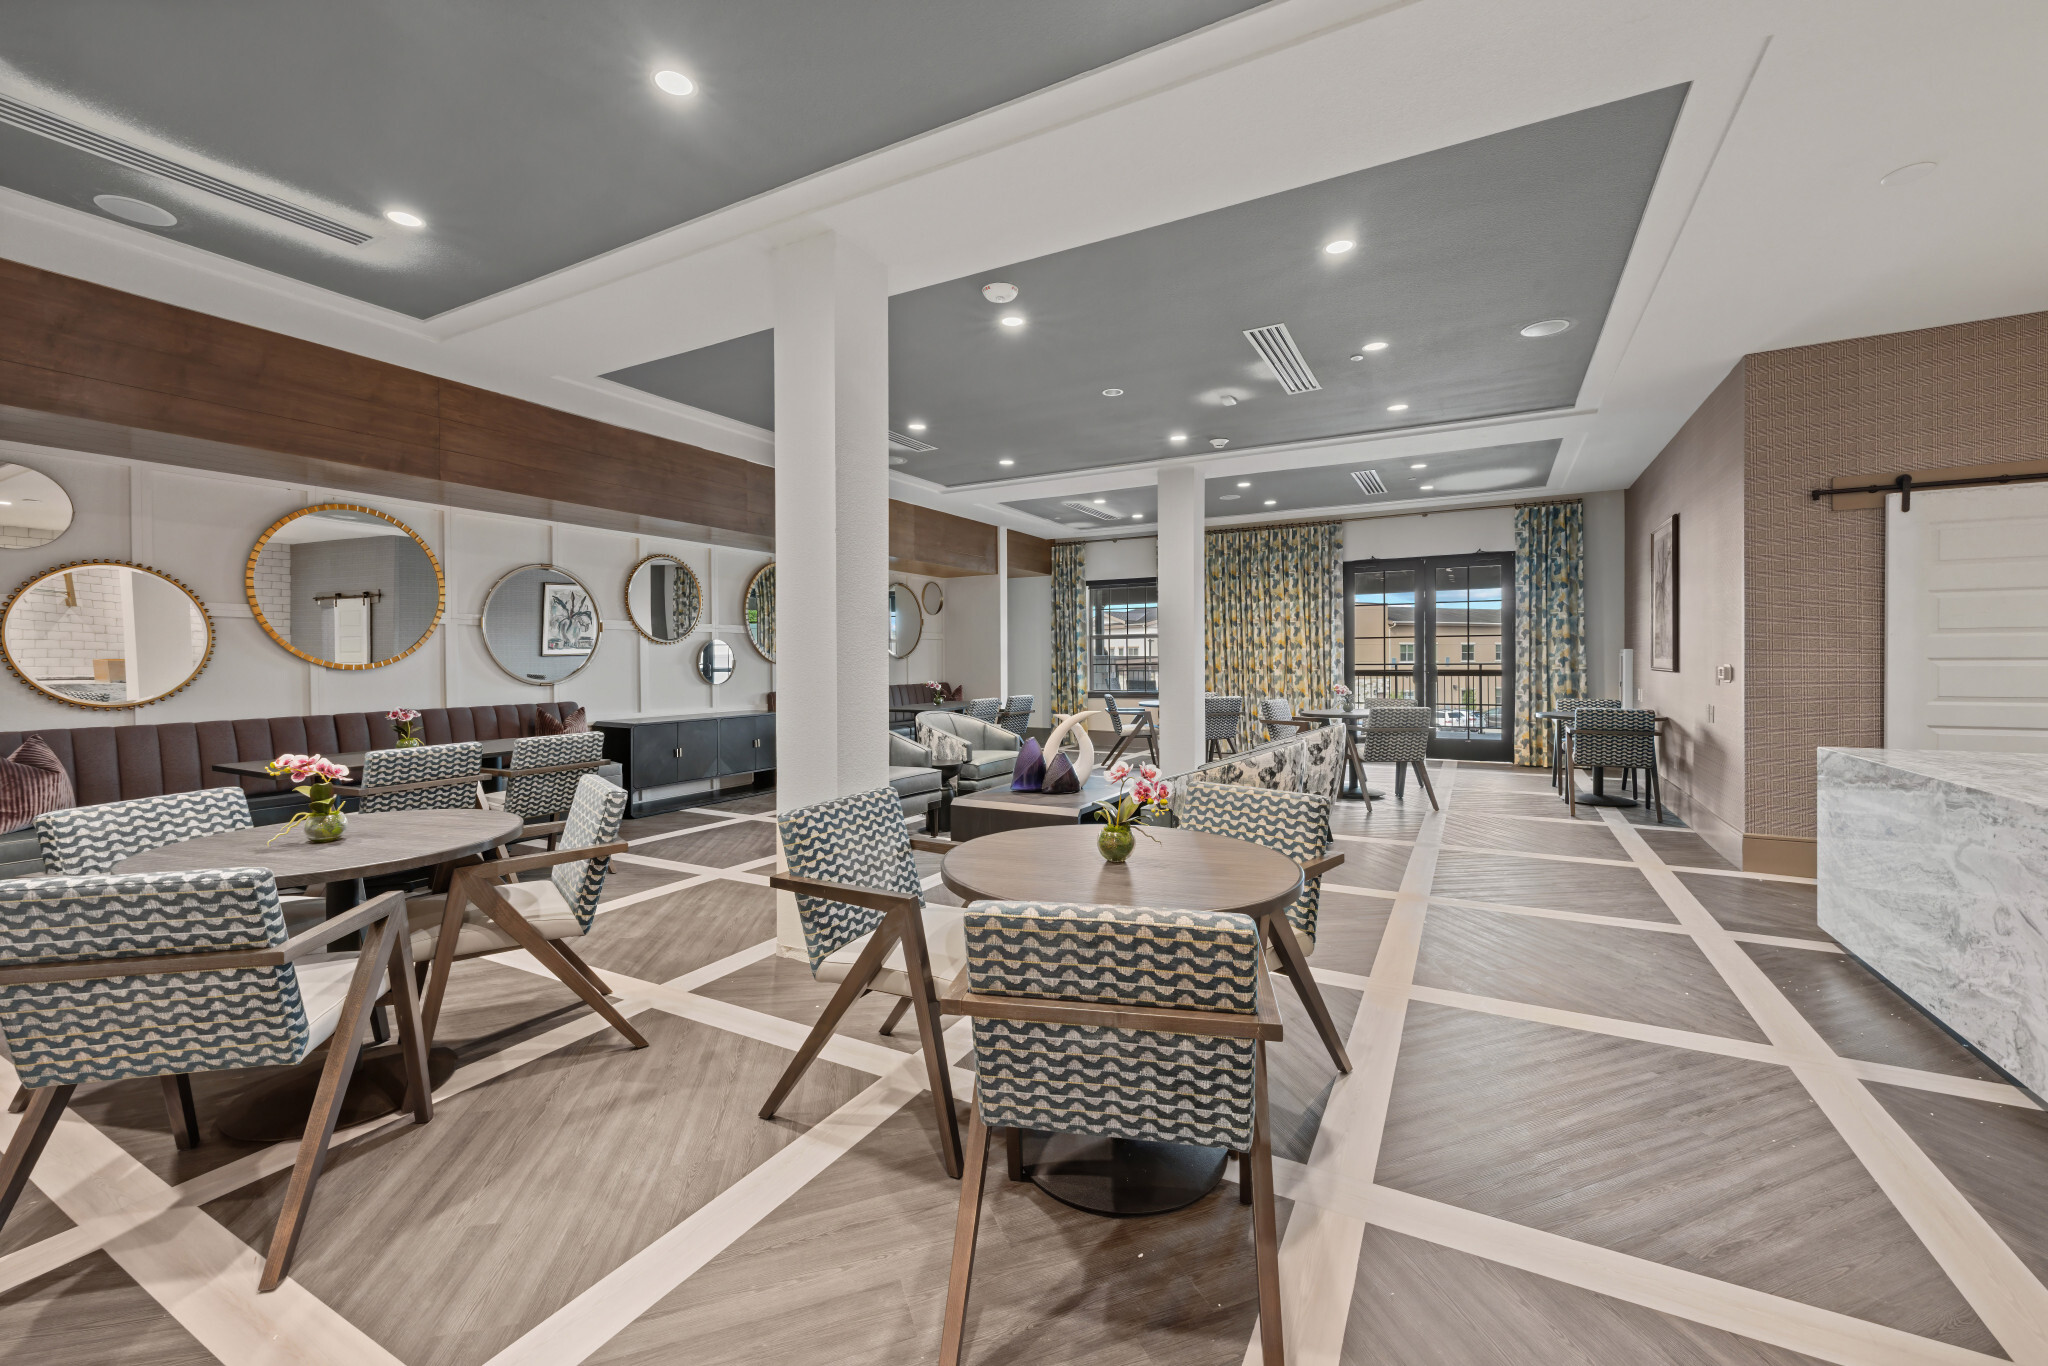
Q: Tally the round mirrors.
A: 9